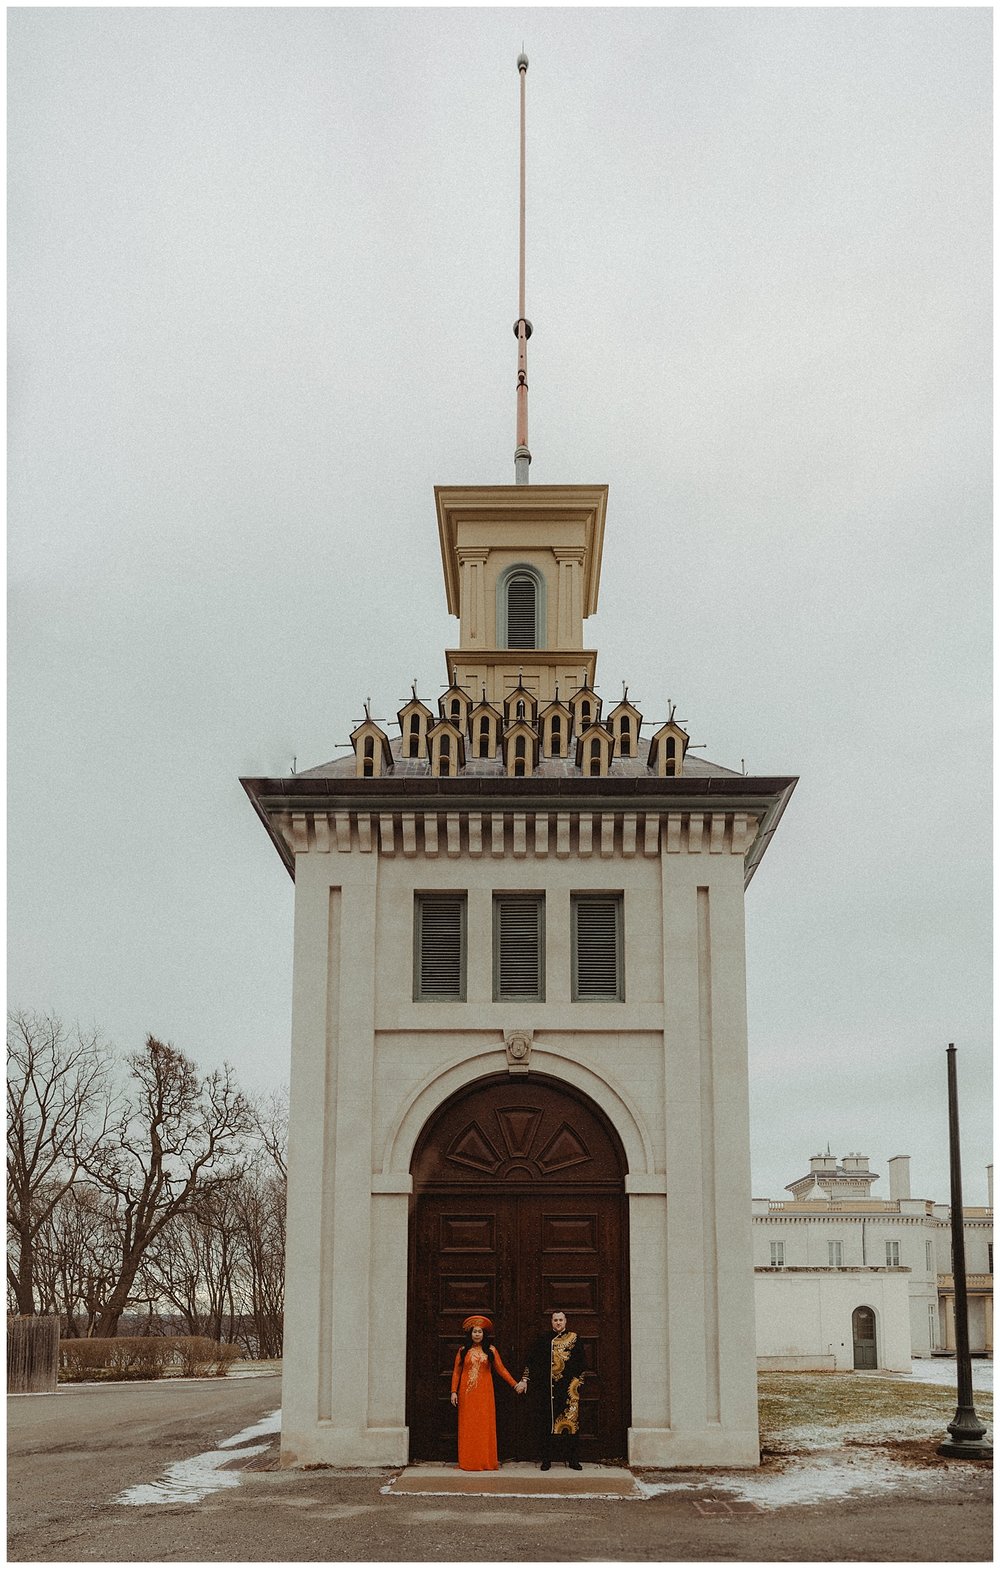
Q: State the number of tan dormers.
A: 12